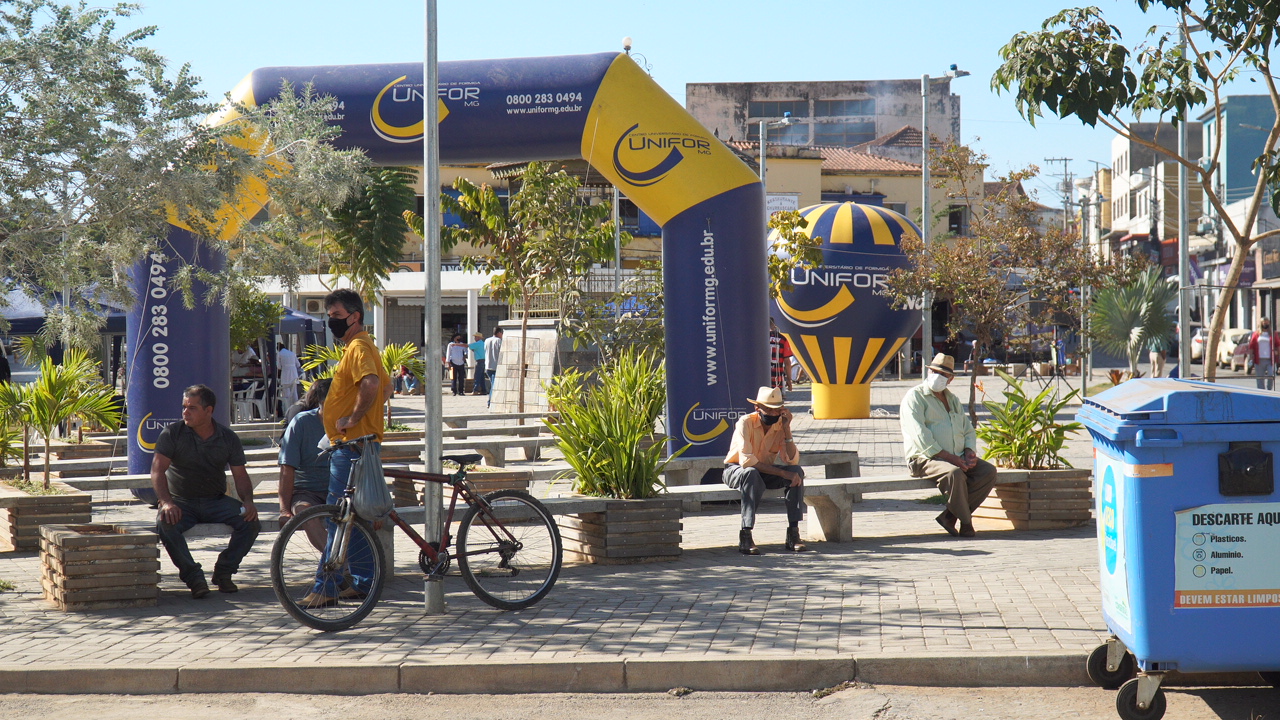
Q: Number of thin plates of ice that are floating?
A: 0